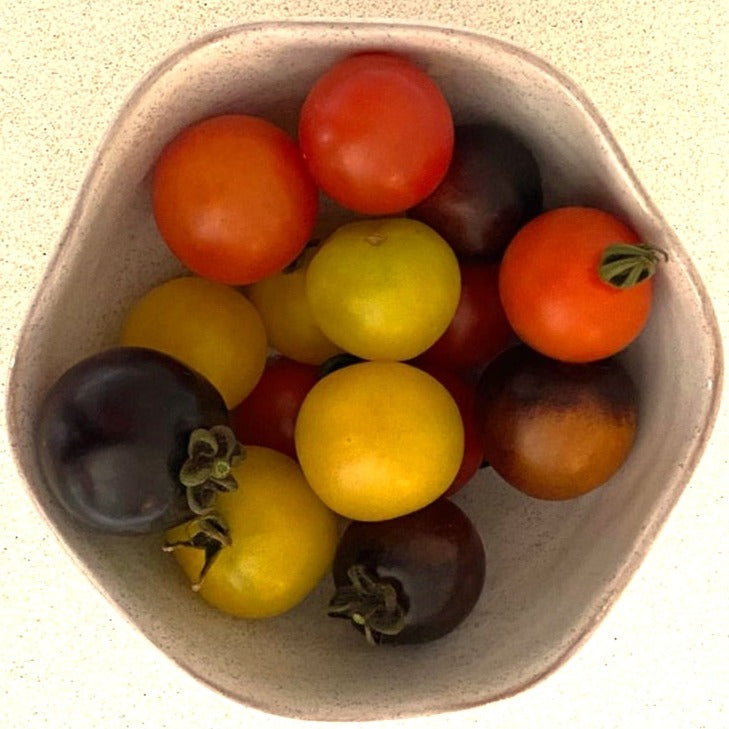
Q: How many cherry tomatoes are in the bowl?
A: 15